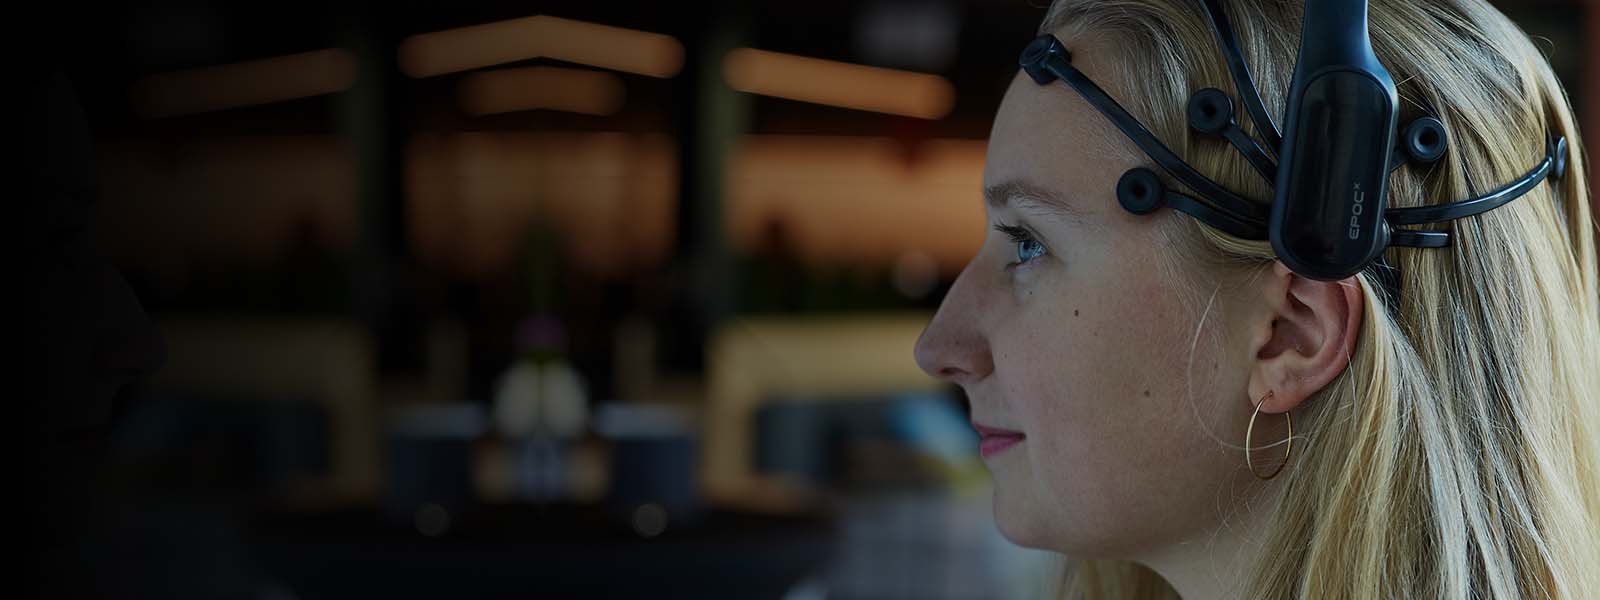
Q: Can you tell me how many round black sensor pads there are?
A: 5